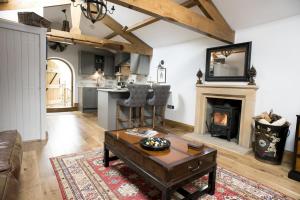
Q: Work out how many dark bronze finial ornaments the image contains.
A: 2